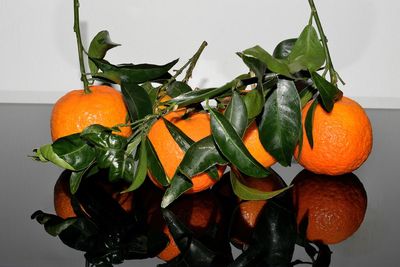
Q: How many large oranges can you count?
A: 4